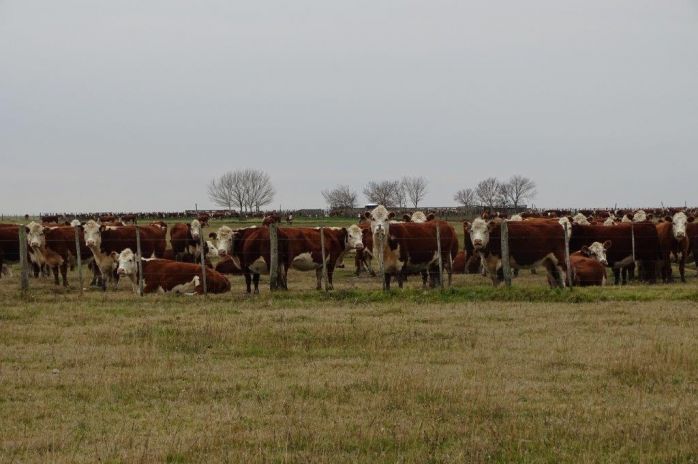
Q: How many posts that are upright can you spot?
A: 11